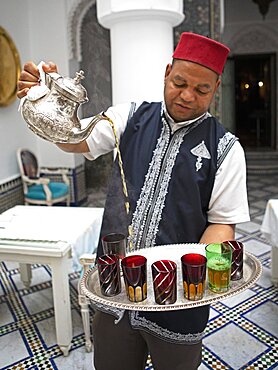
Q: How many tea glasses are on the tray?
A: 7